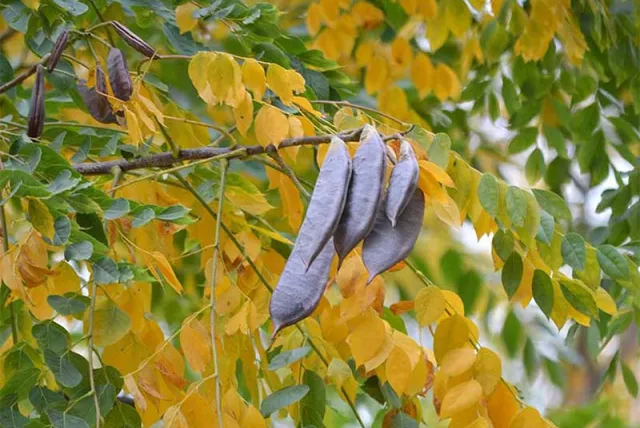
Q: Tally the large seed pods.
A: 5